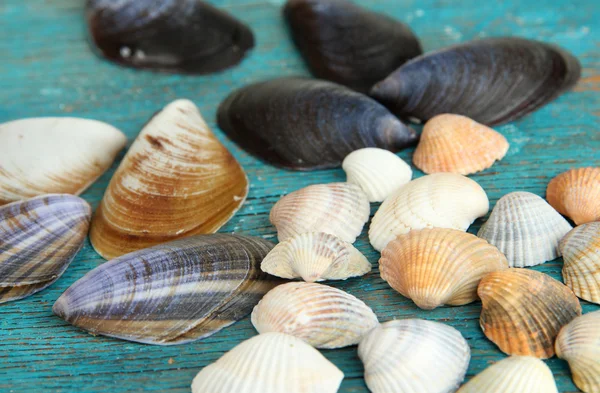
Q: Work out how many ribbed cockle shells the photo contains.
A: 15